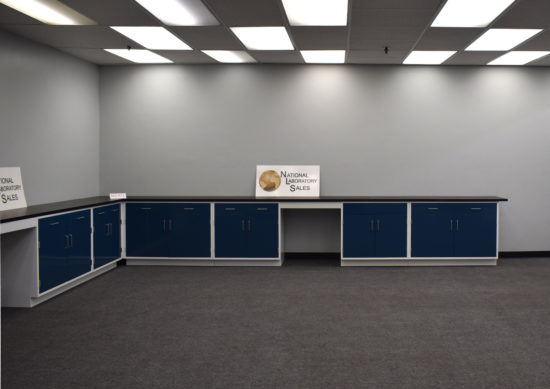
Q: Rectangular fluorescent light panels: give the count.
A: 12